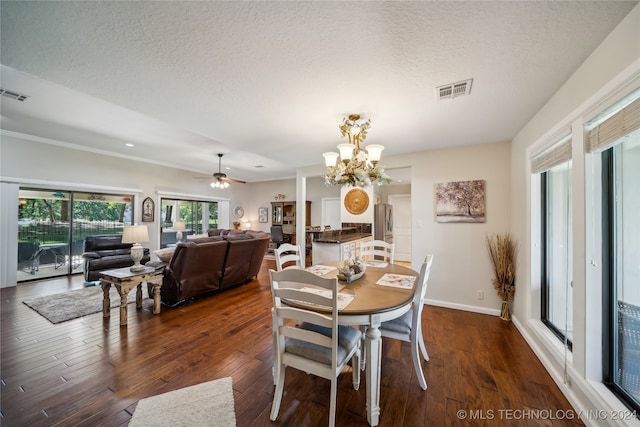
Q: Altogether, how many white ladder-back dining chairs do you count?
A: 4